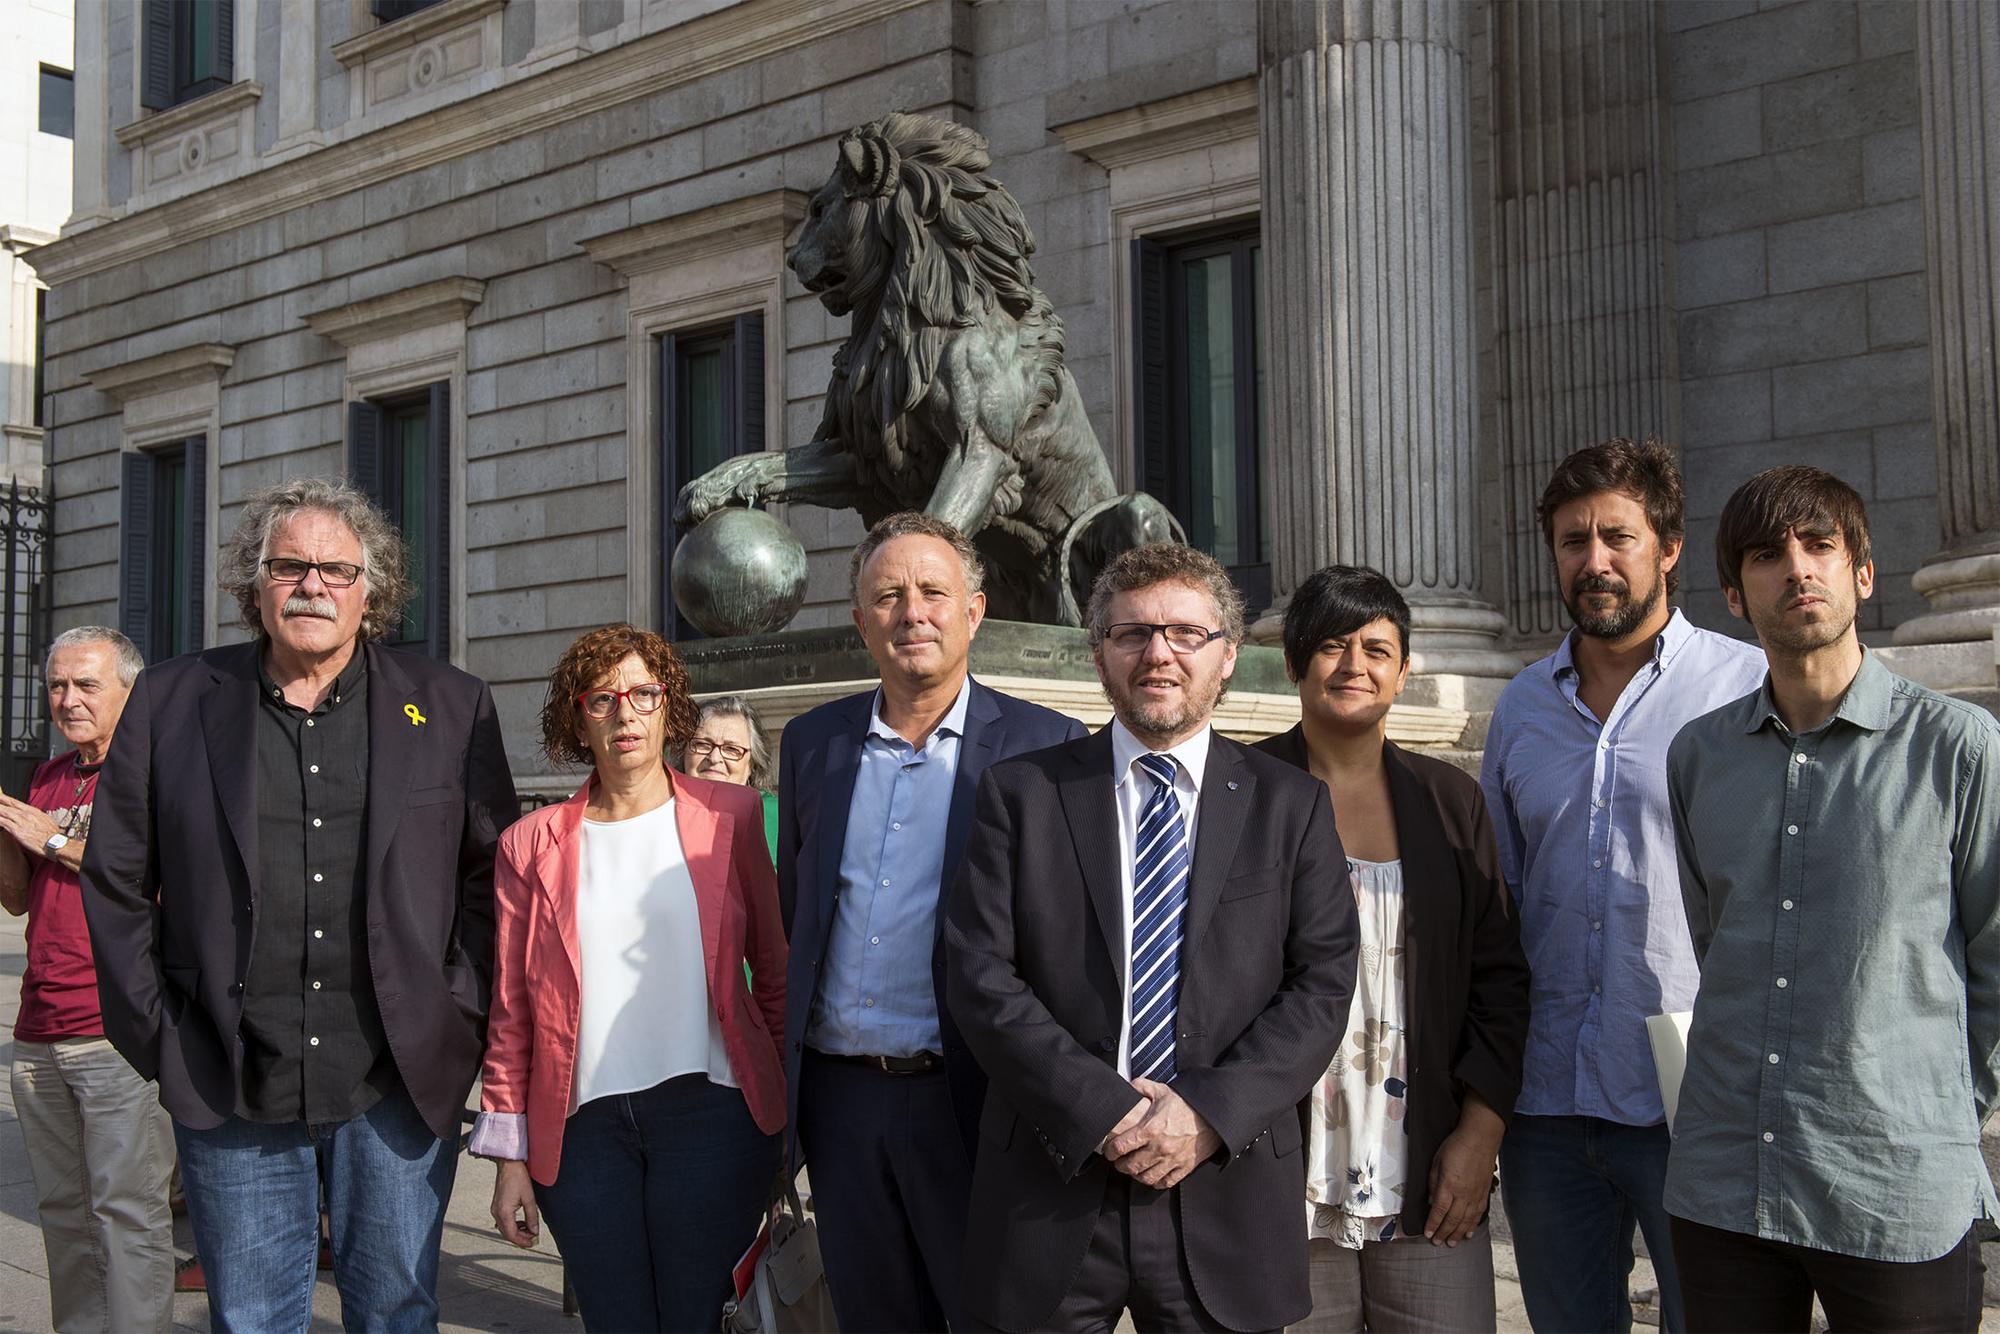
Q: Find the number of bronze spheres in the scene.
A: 1